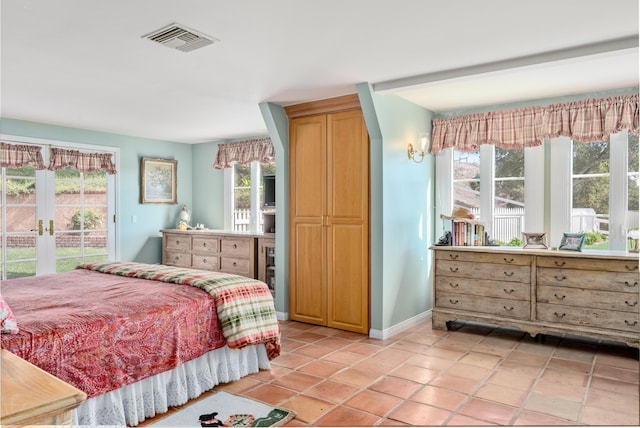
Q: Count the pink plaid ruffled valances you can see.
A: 4